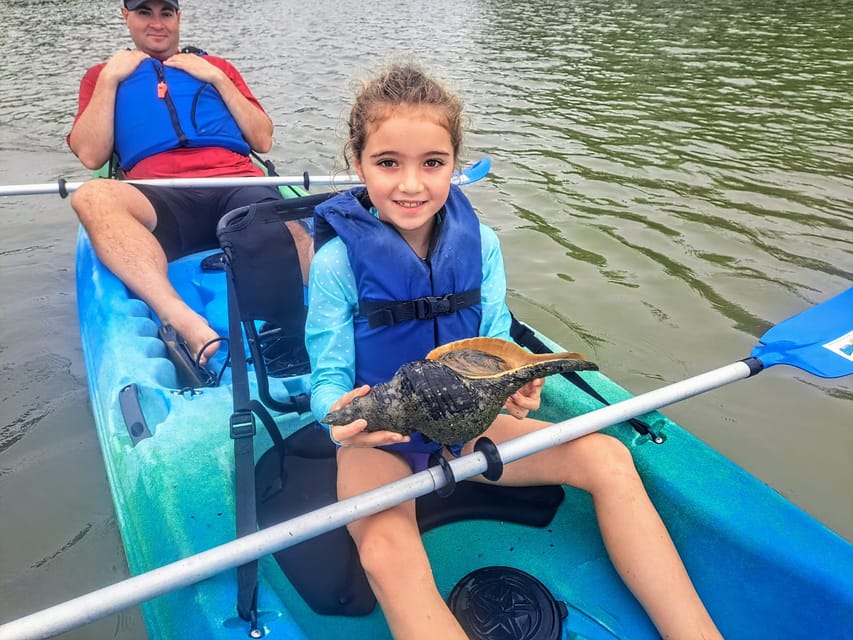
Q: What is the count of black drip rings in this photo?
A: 4